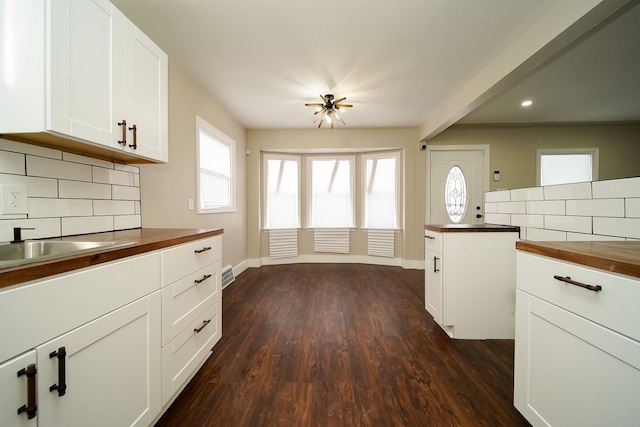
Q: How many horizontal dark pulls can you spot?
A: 5